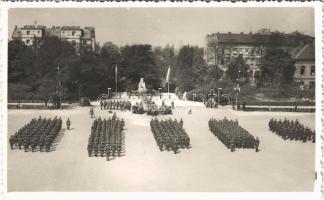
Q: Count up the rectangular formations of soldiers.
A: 5